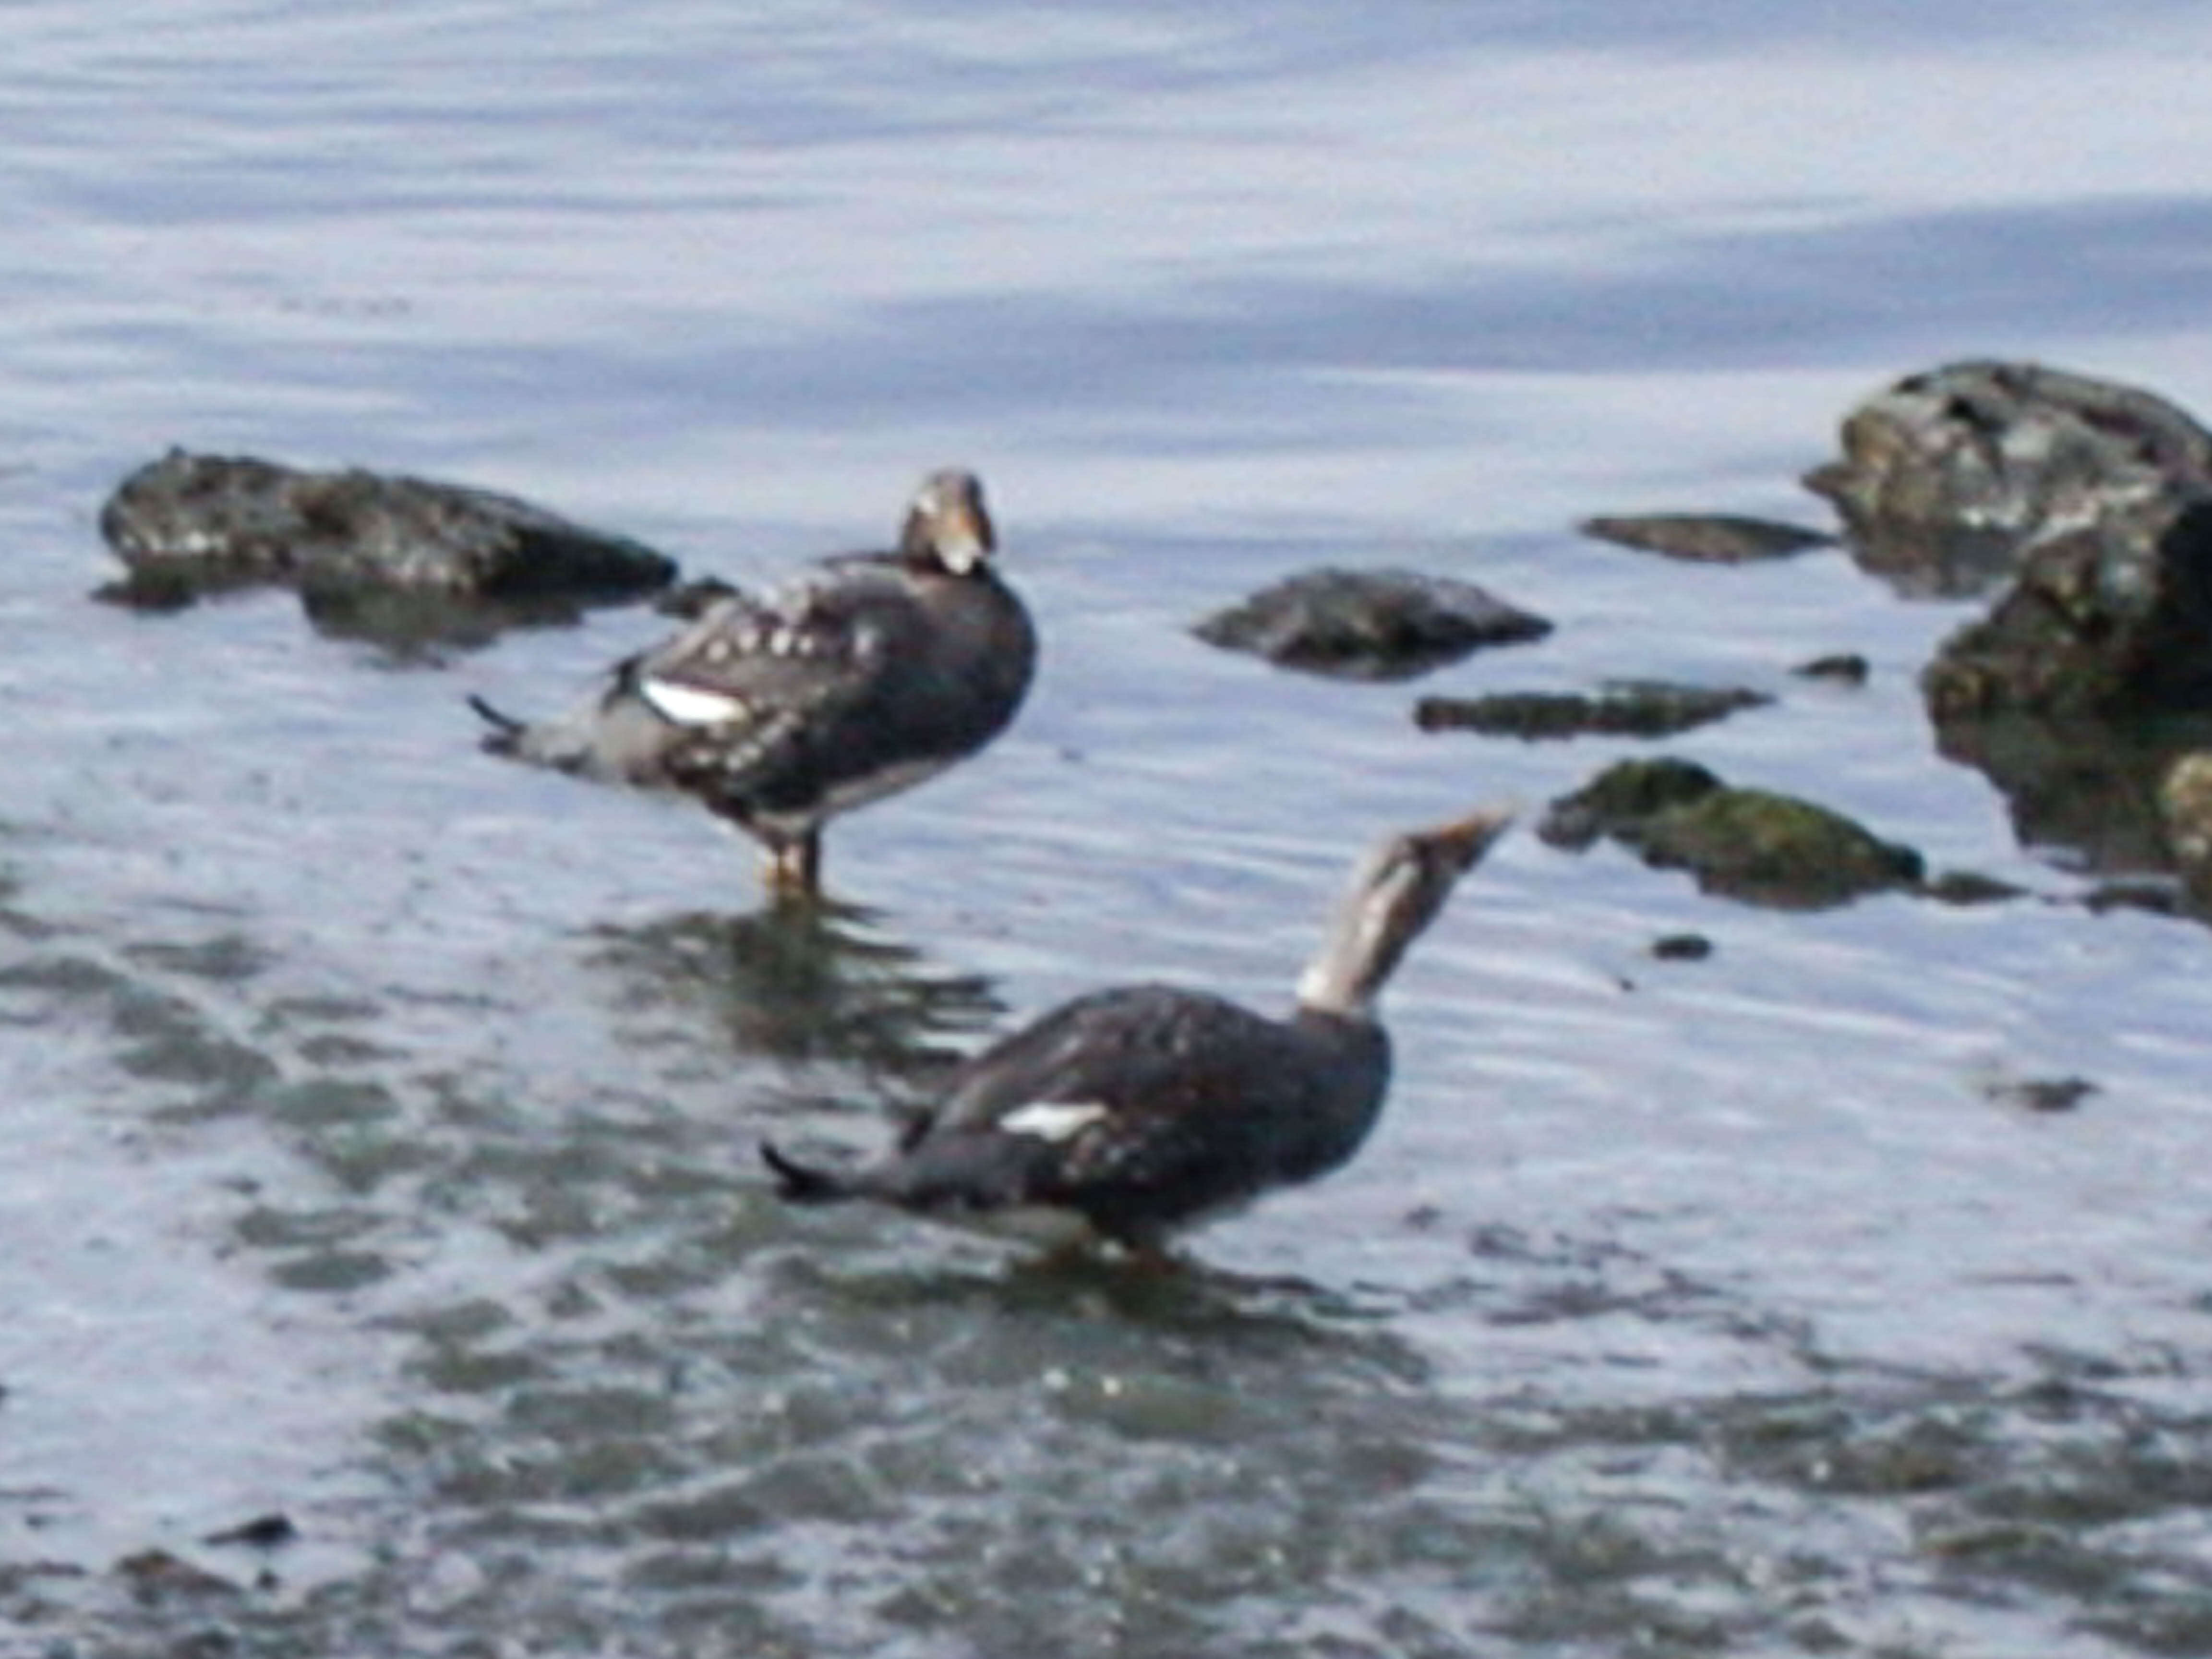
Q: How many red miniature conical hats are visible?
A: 0